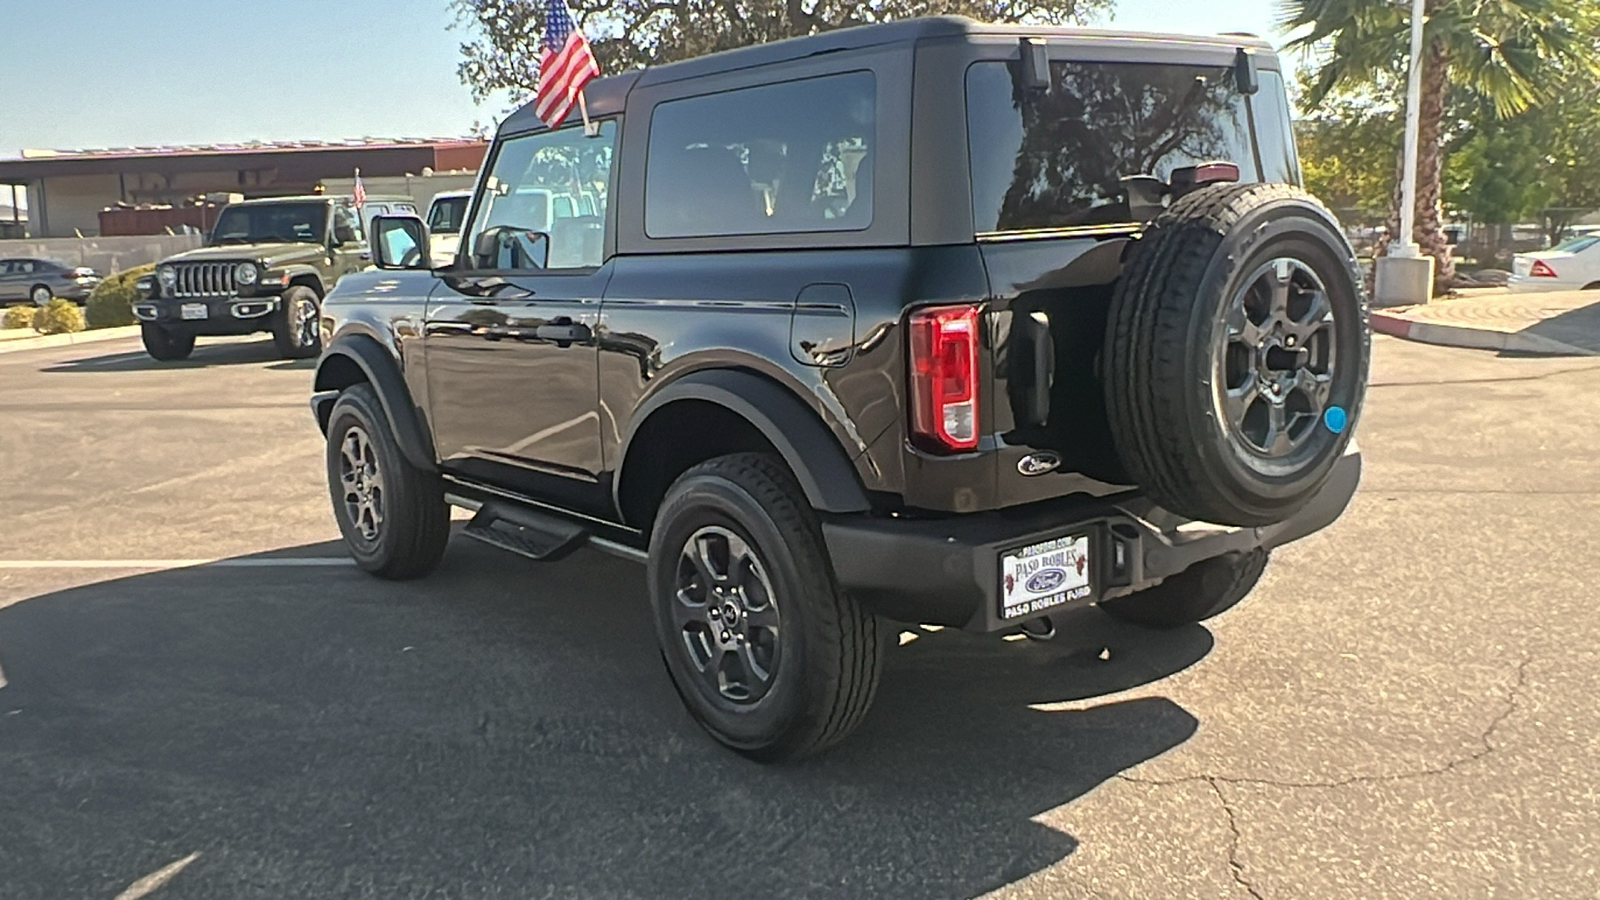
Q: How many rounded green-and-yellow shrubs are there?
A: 3